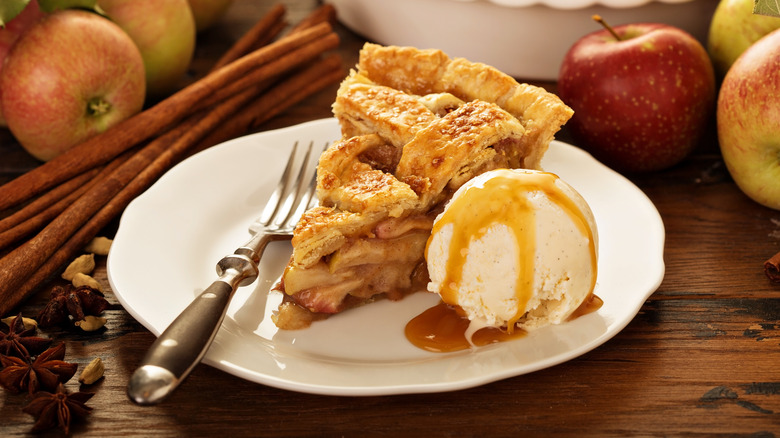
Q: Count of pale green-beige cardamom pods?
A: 6